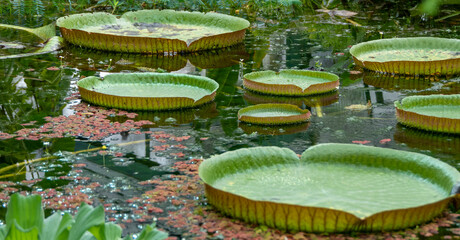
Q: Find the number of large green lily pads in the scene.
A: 7